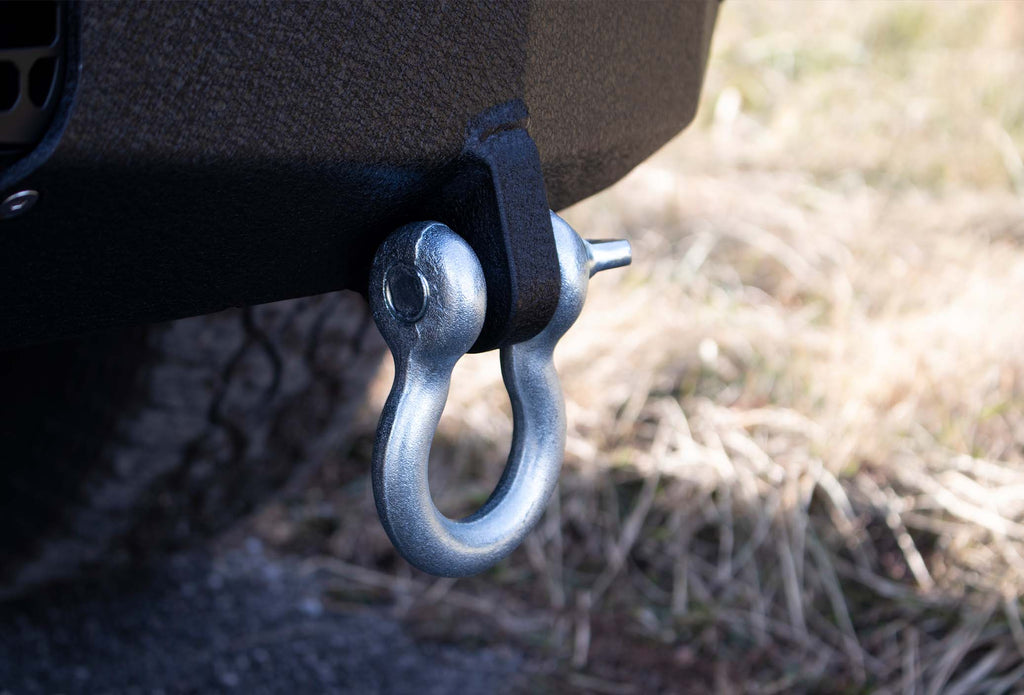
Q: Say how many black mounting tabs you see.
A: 1